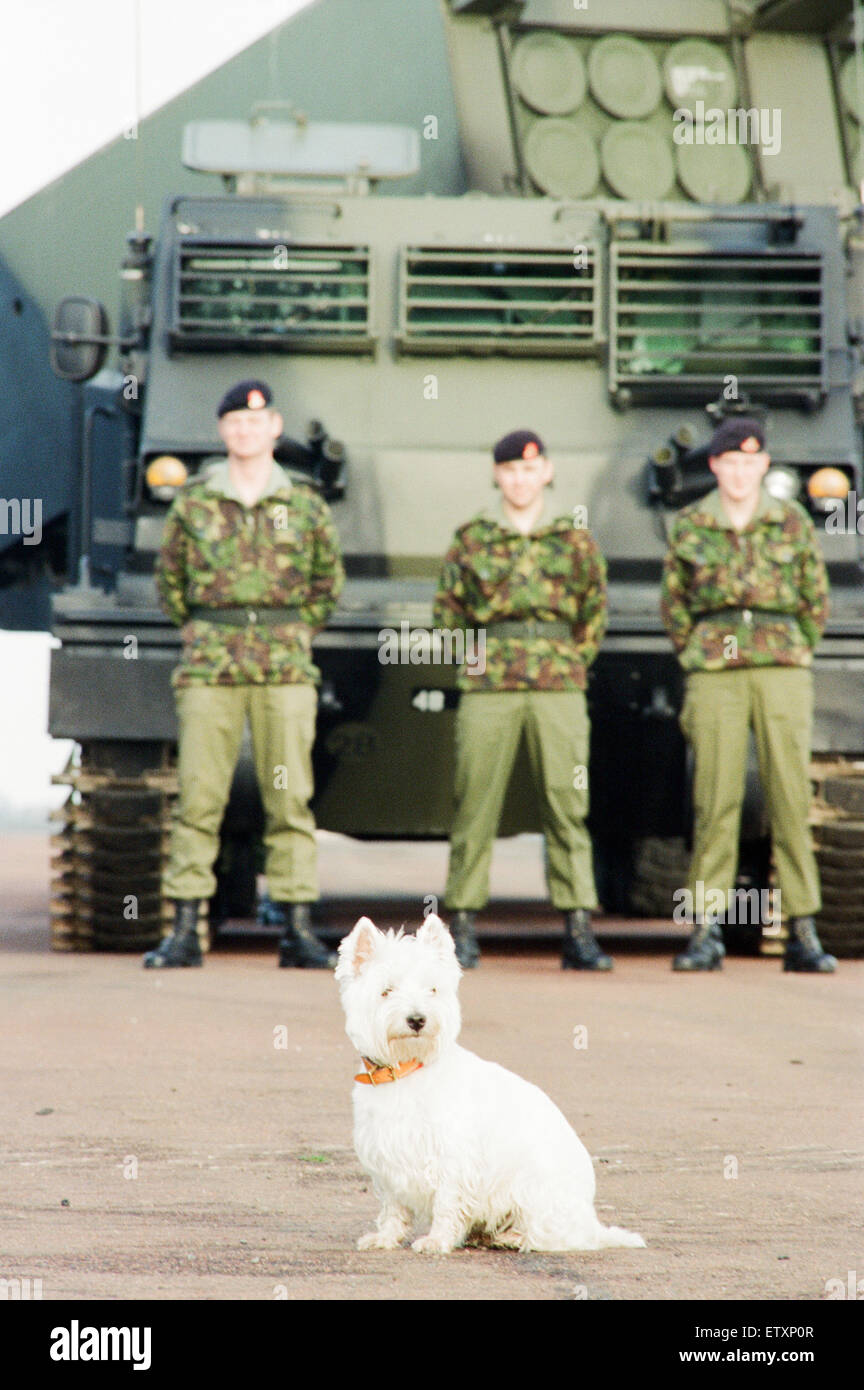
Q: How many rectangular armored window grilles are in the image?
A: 3